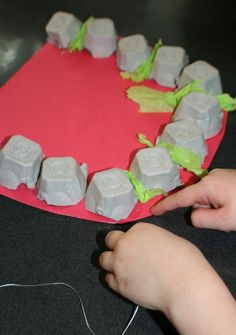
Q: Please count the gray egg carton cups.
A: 11